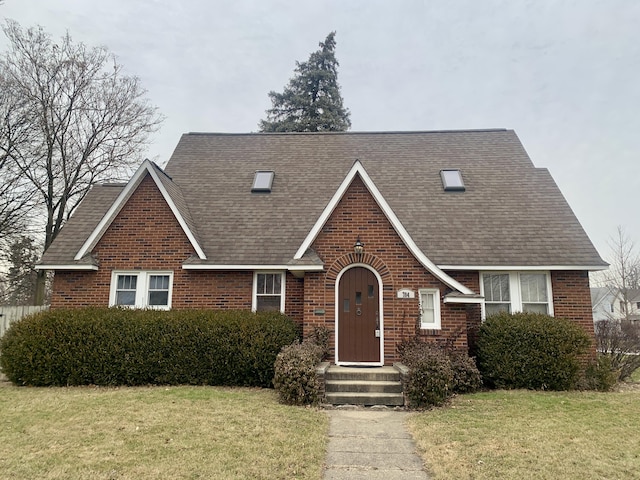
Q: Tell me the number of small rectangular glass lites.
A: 3